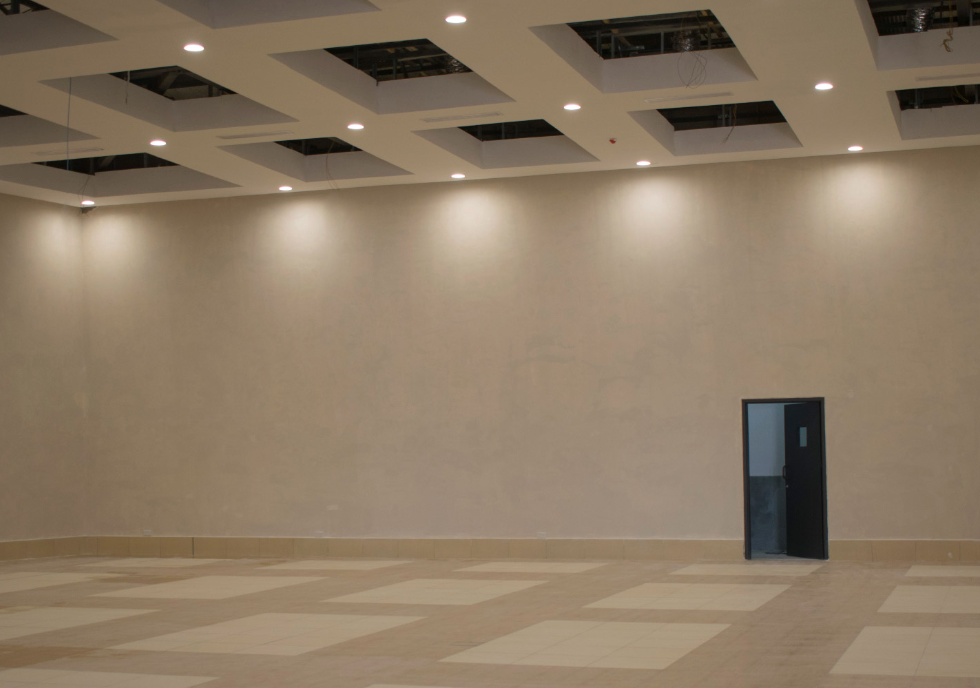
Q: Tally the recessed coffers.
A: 12